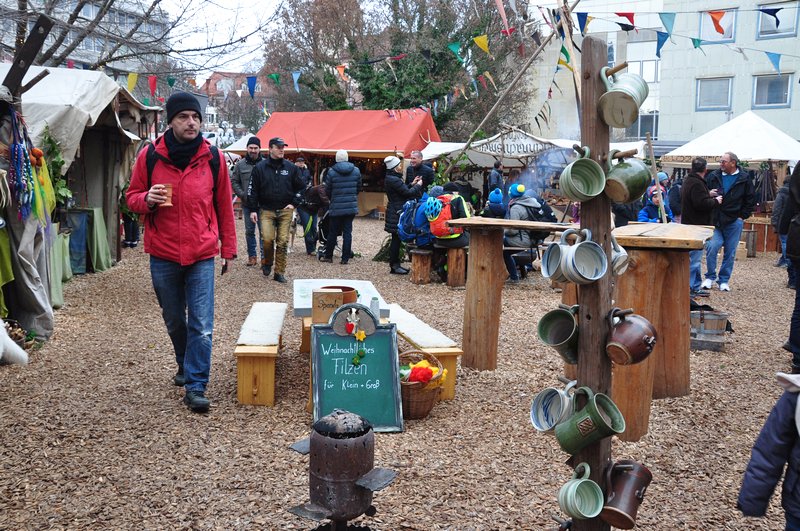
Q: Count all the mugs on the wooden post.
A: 12